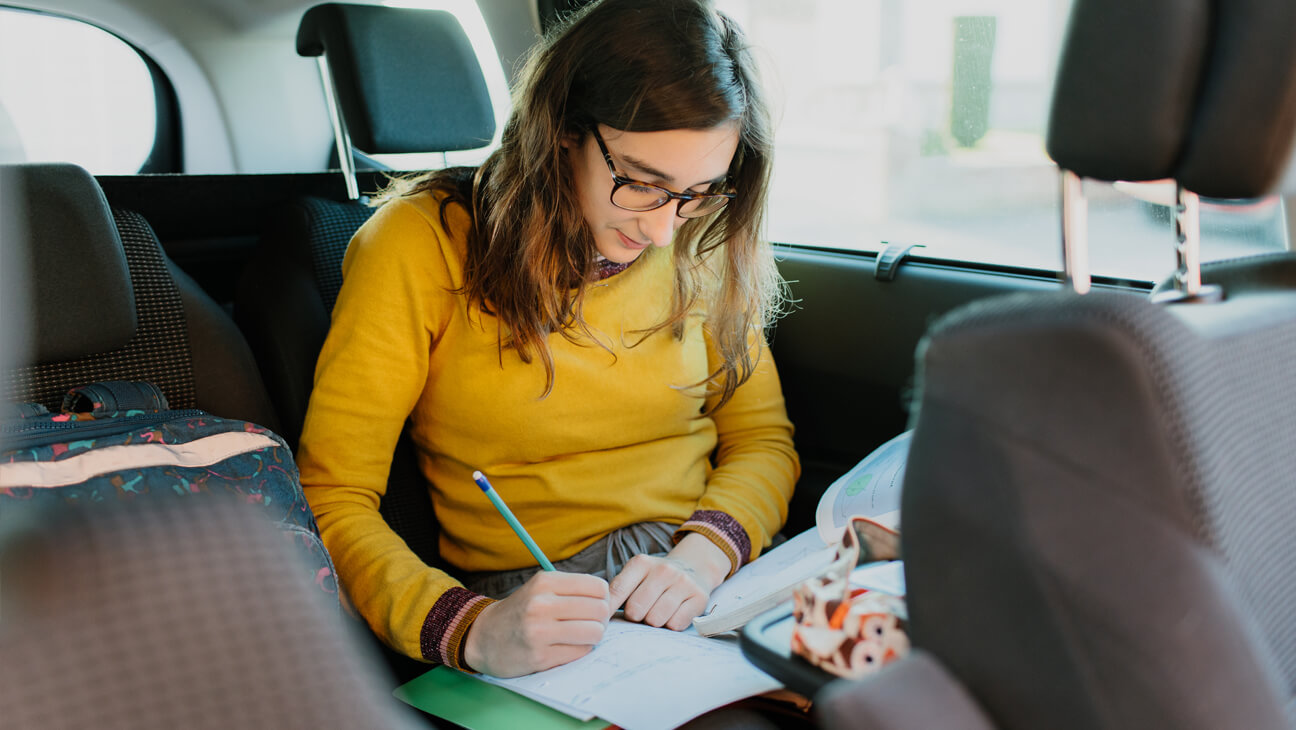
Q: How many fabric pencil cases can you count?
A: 1